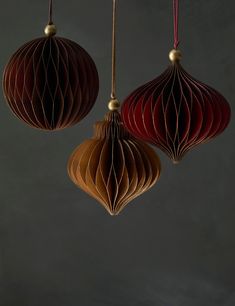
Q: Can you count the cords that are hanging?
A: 3